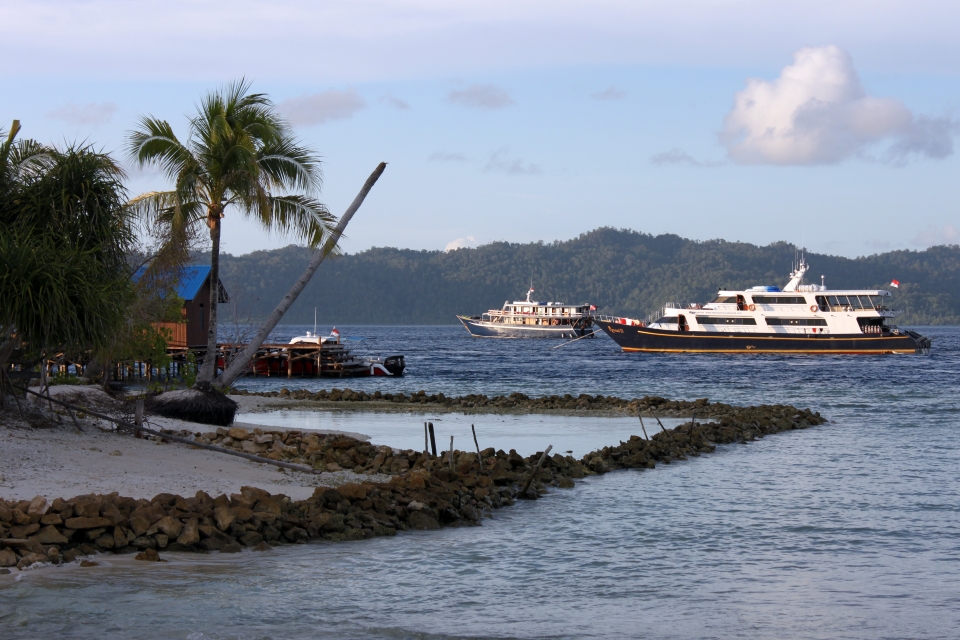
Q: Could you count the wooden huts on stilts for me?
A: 1